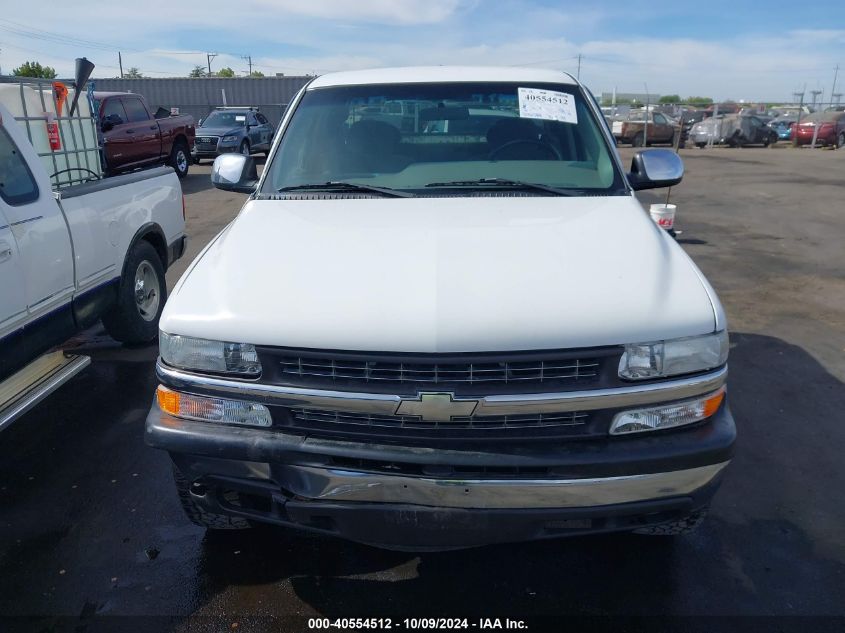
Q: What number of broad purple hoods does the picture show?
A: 0